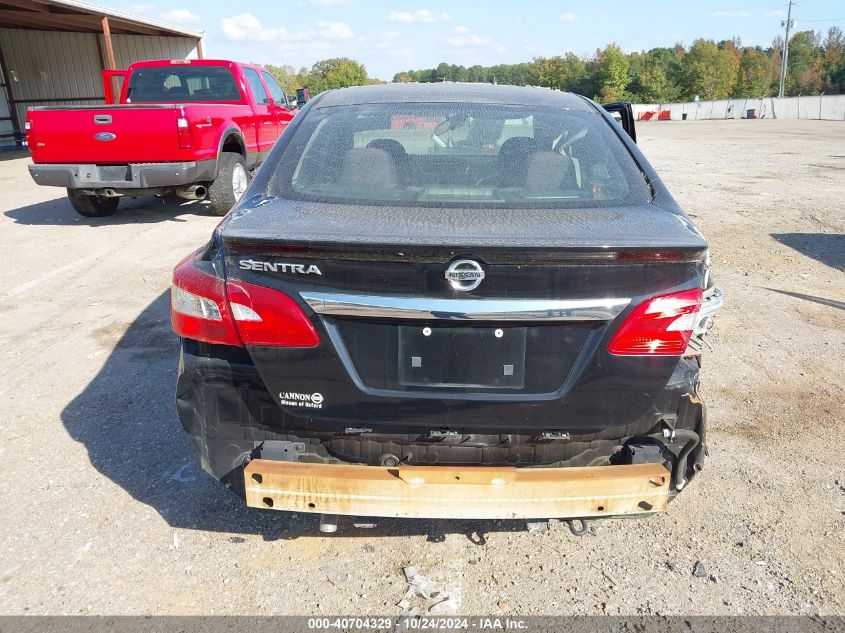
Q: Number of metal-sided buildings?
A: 1